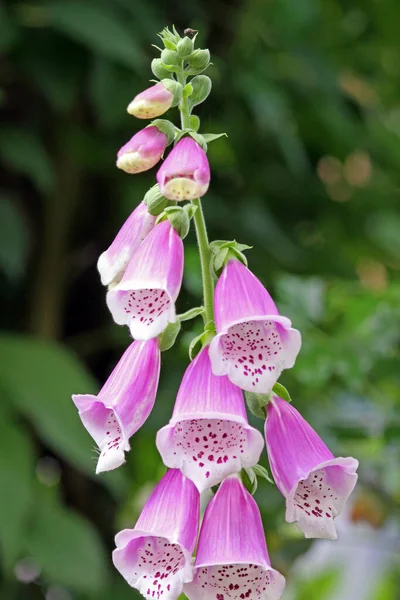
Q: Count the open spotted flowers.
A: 7